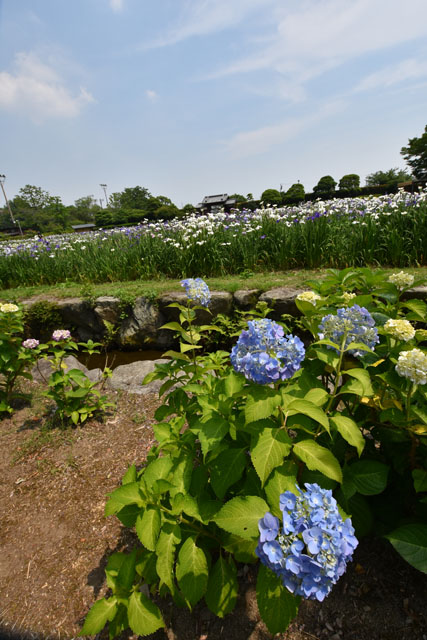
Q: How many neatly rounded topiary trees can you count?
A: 4